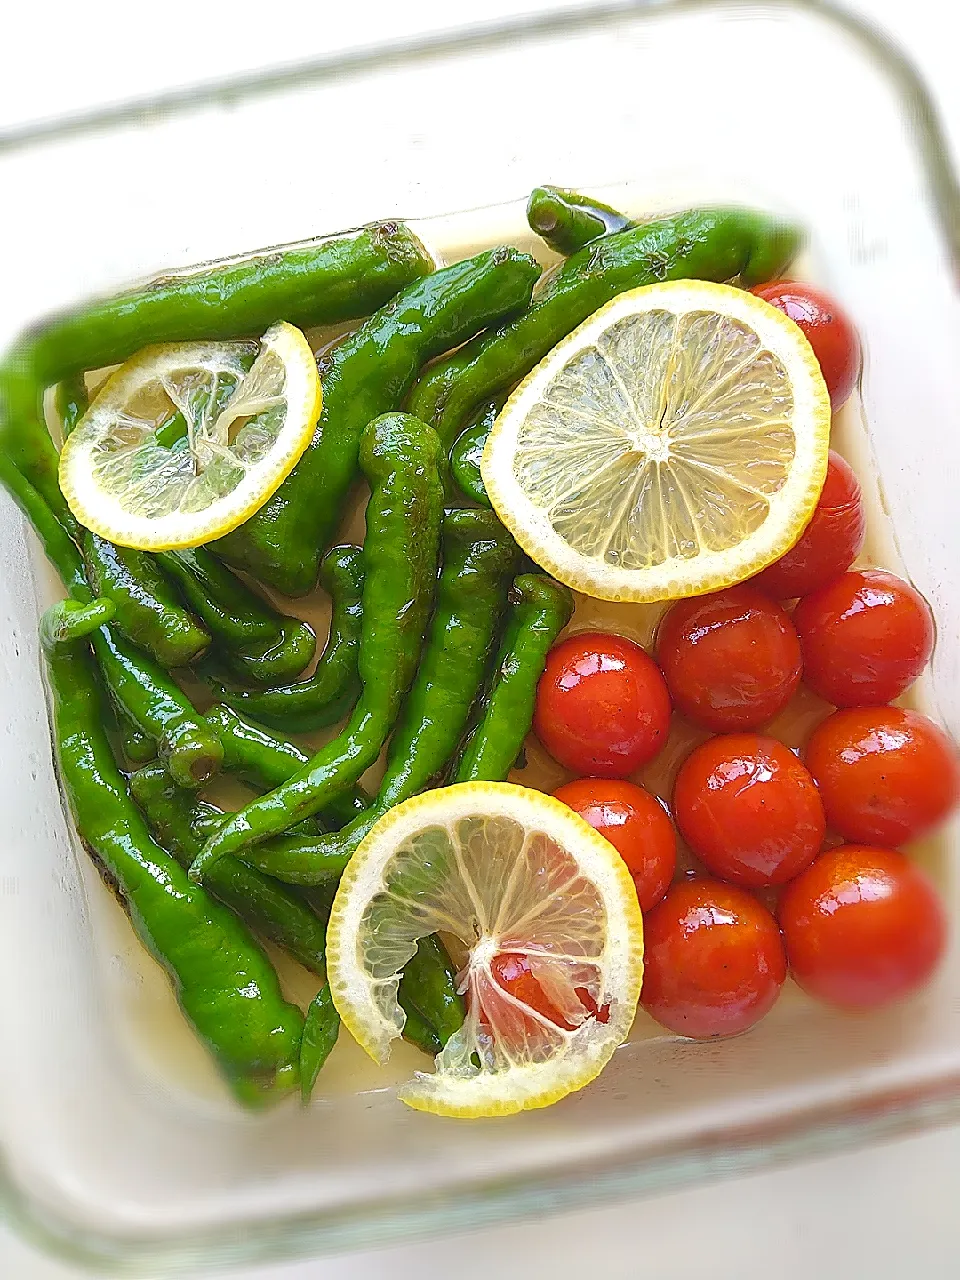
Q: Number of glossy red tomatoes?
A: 11